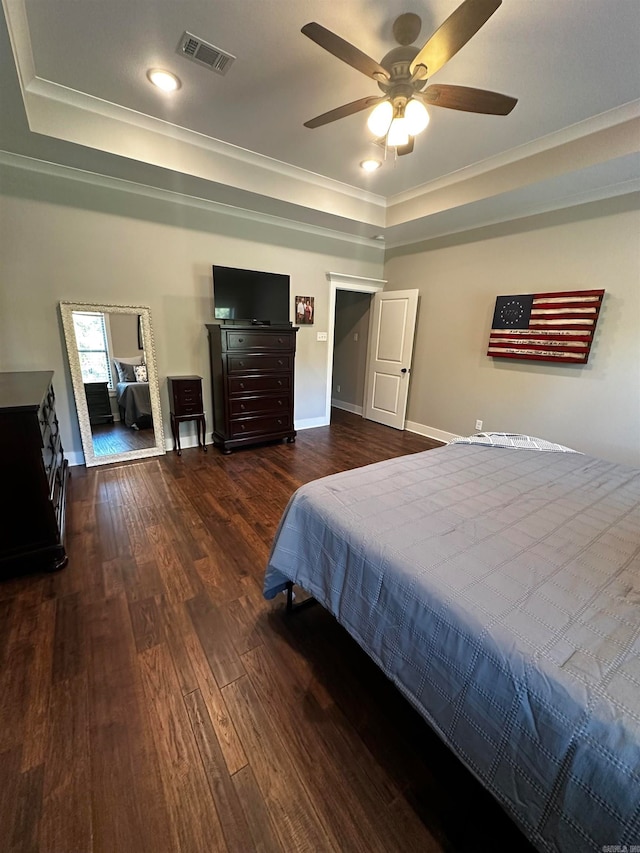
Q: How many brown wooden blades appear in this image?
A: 5